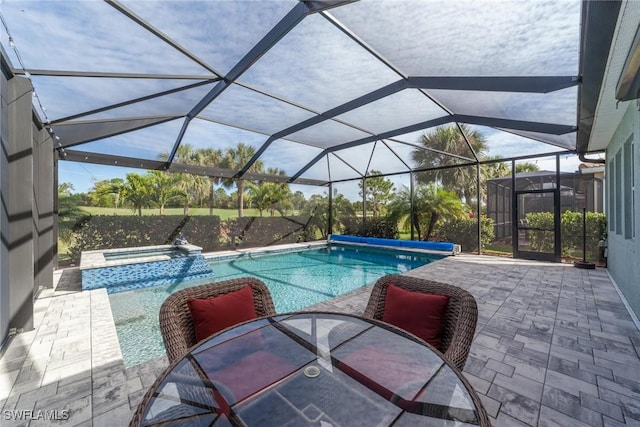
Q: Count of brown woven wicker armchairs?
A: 2